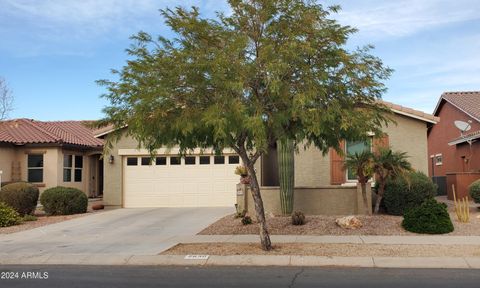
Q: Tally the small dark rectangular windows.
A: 8